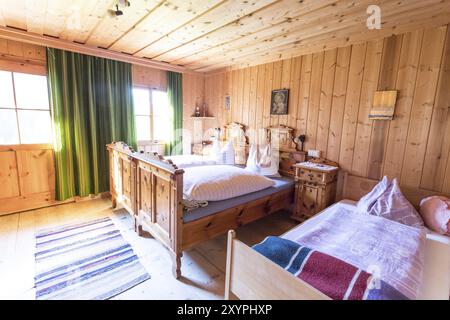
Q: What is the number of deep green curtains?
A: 2